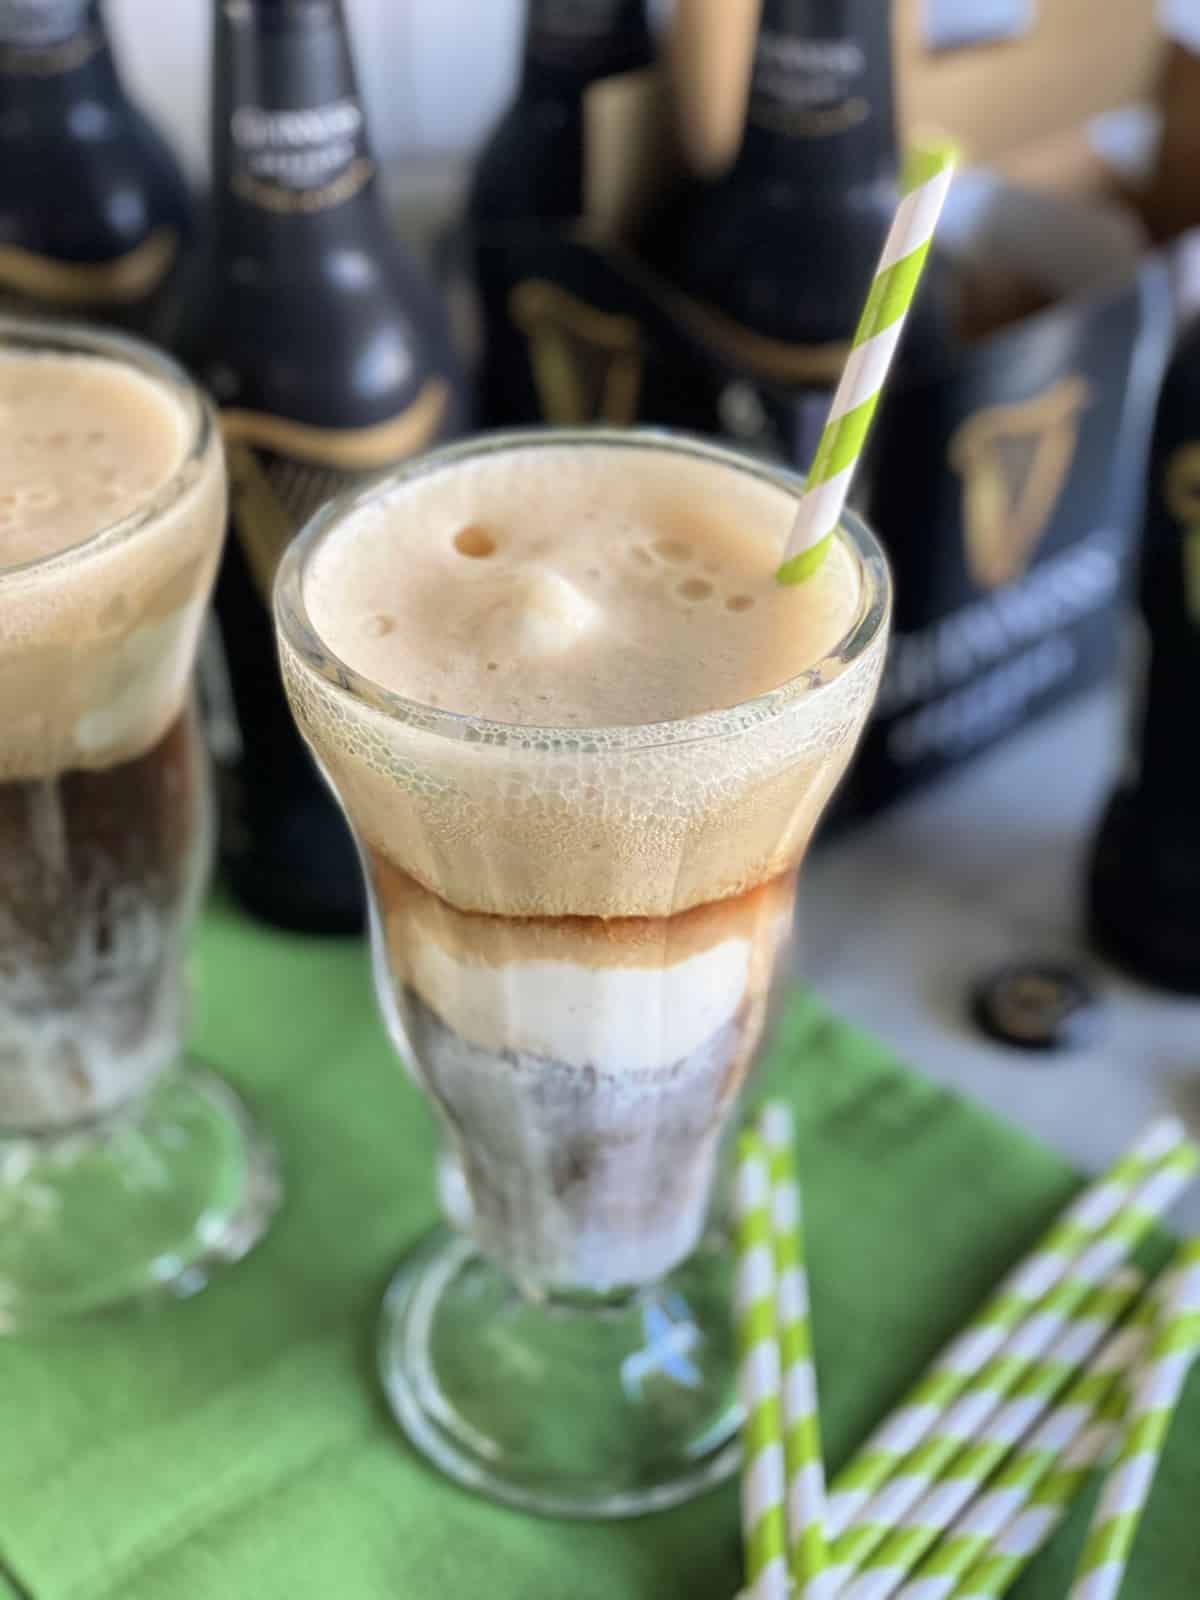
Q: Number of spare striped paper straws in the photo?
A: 8